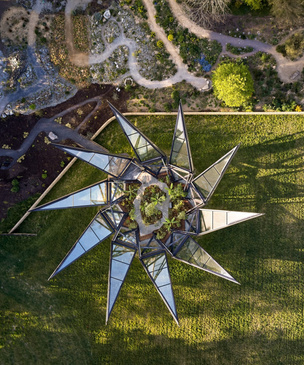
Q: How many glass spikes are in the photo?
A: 10